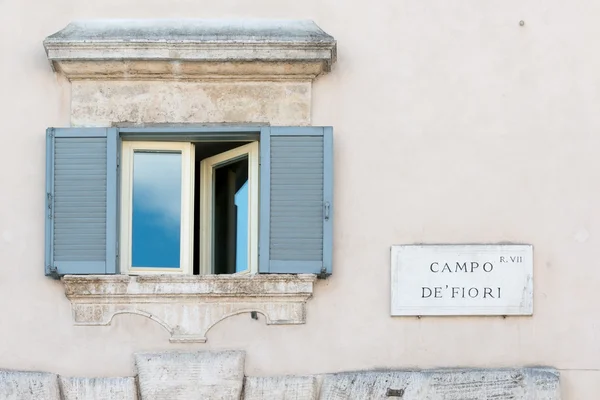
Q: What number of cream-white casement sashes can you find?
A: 2